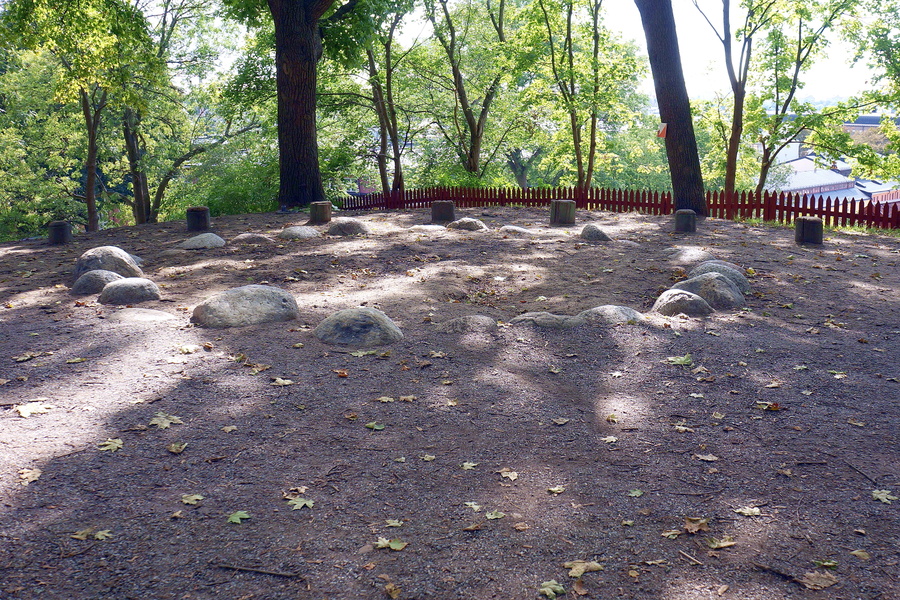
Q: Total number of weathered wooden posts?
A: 7